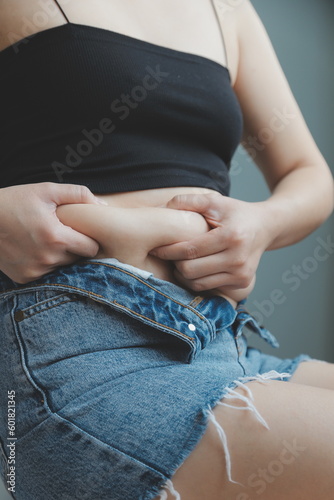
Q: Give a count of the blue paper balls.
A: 0